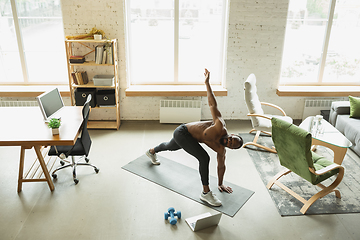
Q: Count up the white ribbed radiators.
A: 3